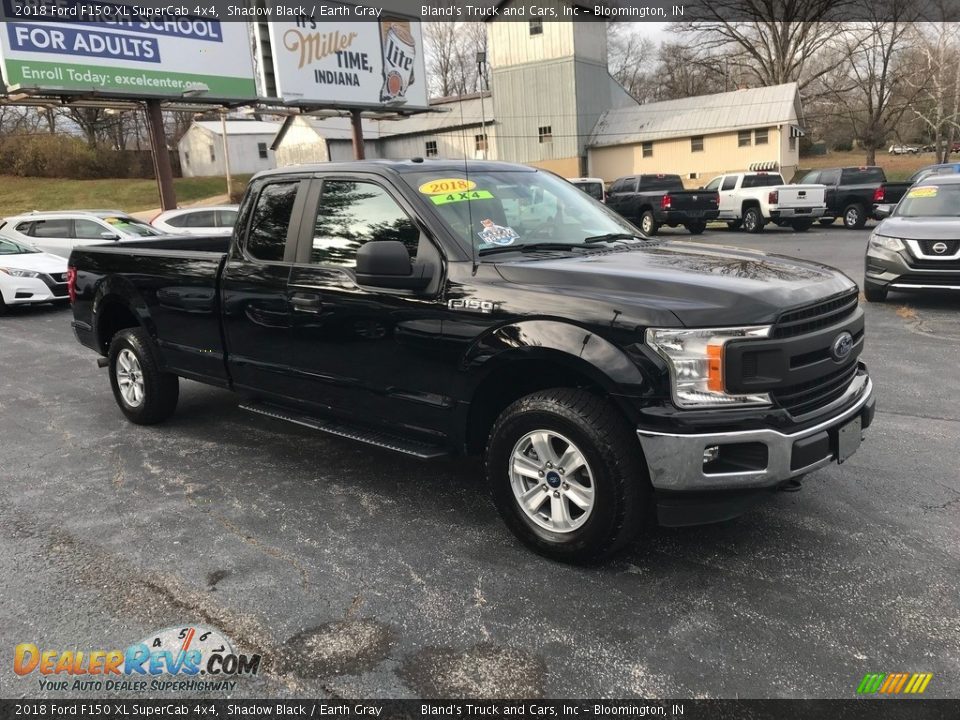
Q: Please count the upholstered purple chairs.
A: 0